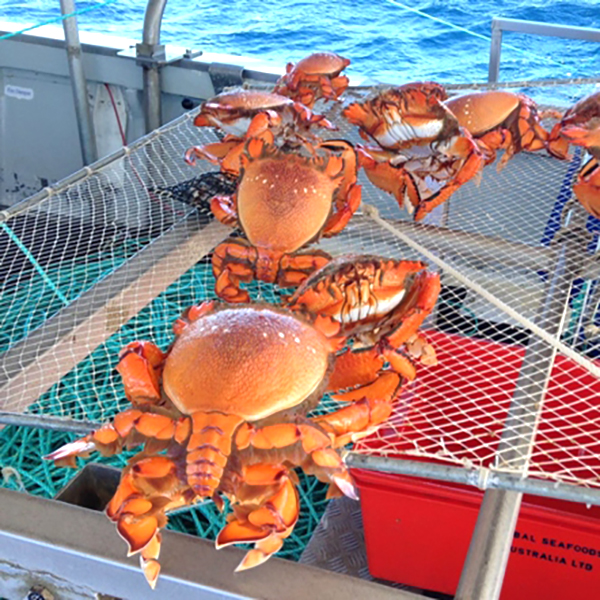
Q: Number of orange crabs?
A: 8